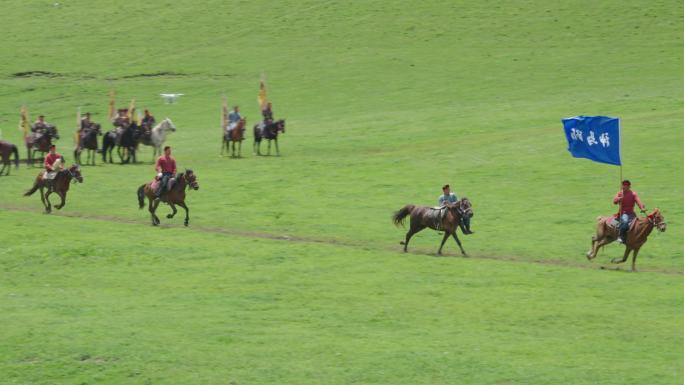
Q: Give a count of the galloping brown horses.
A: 4